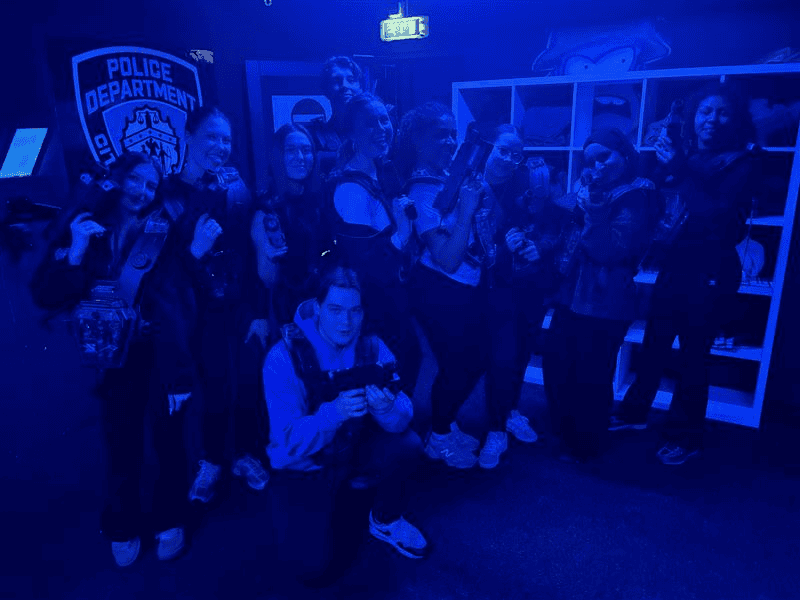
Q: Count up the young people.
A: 10